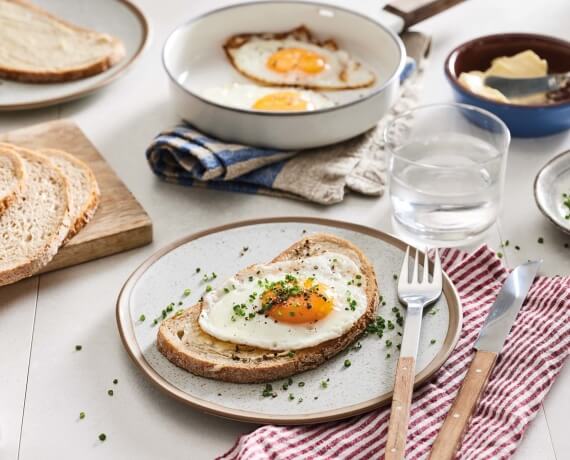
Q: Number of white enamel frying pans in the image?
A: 1